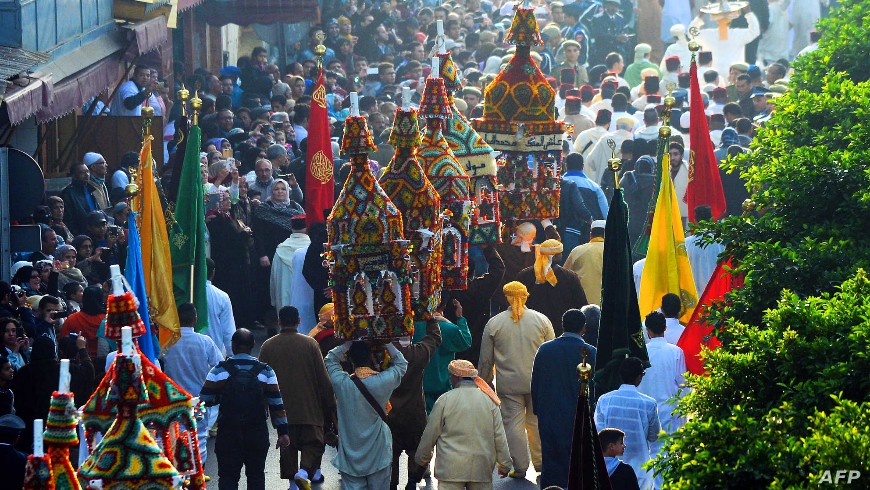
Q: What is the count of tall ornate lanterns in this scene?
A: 9